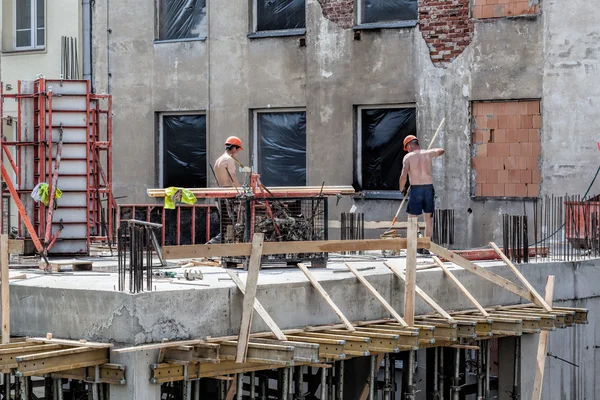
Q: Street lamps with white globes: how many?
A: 0